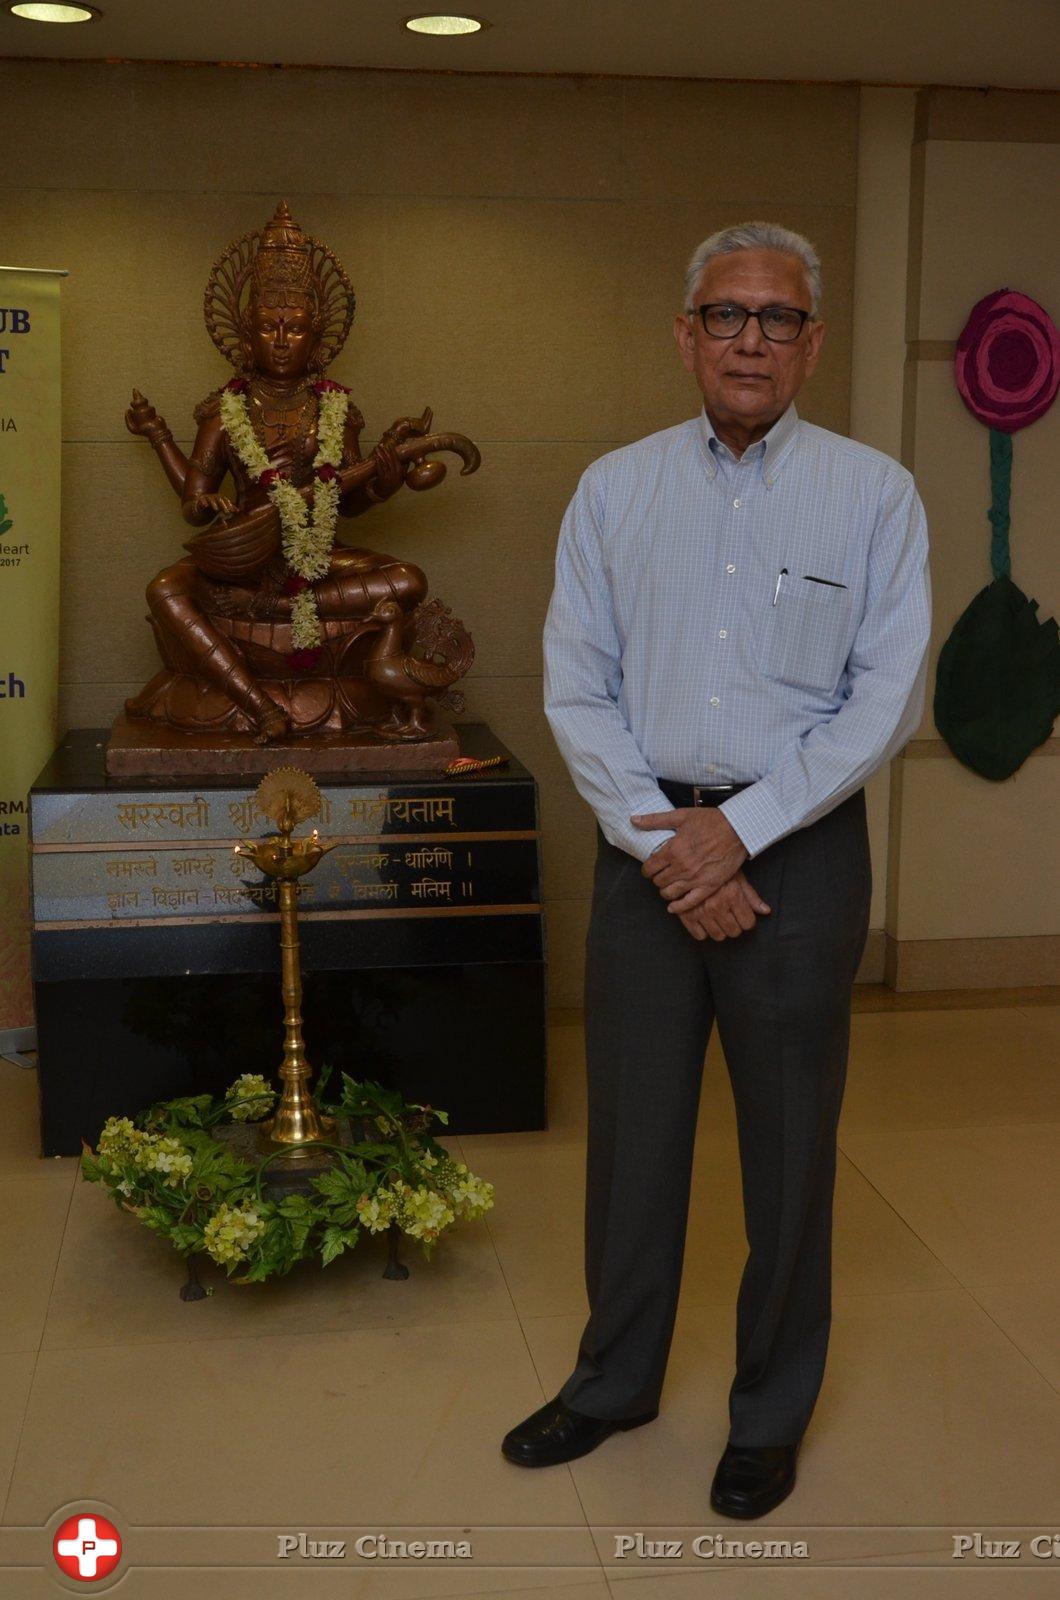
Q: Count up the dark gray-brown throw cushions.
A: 0